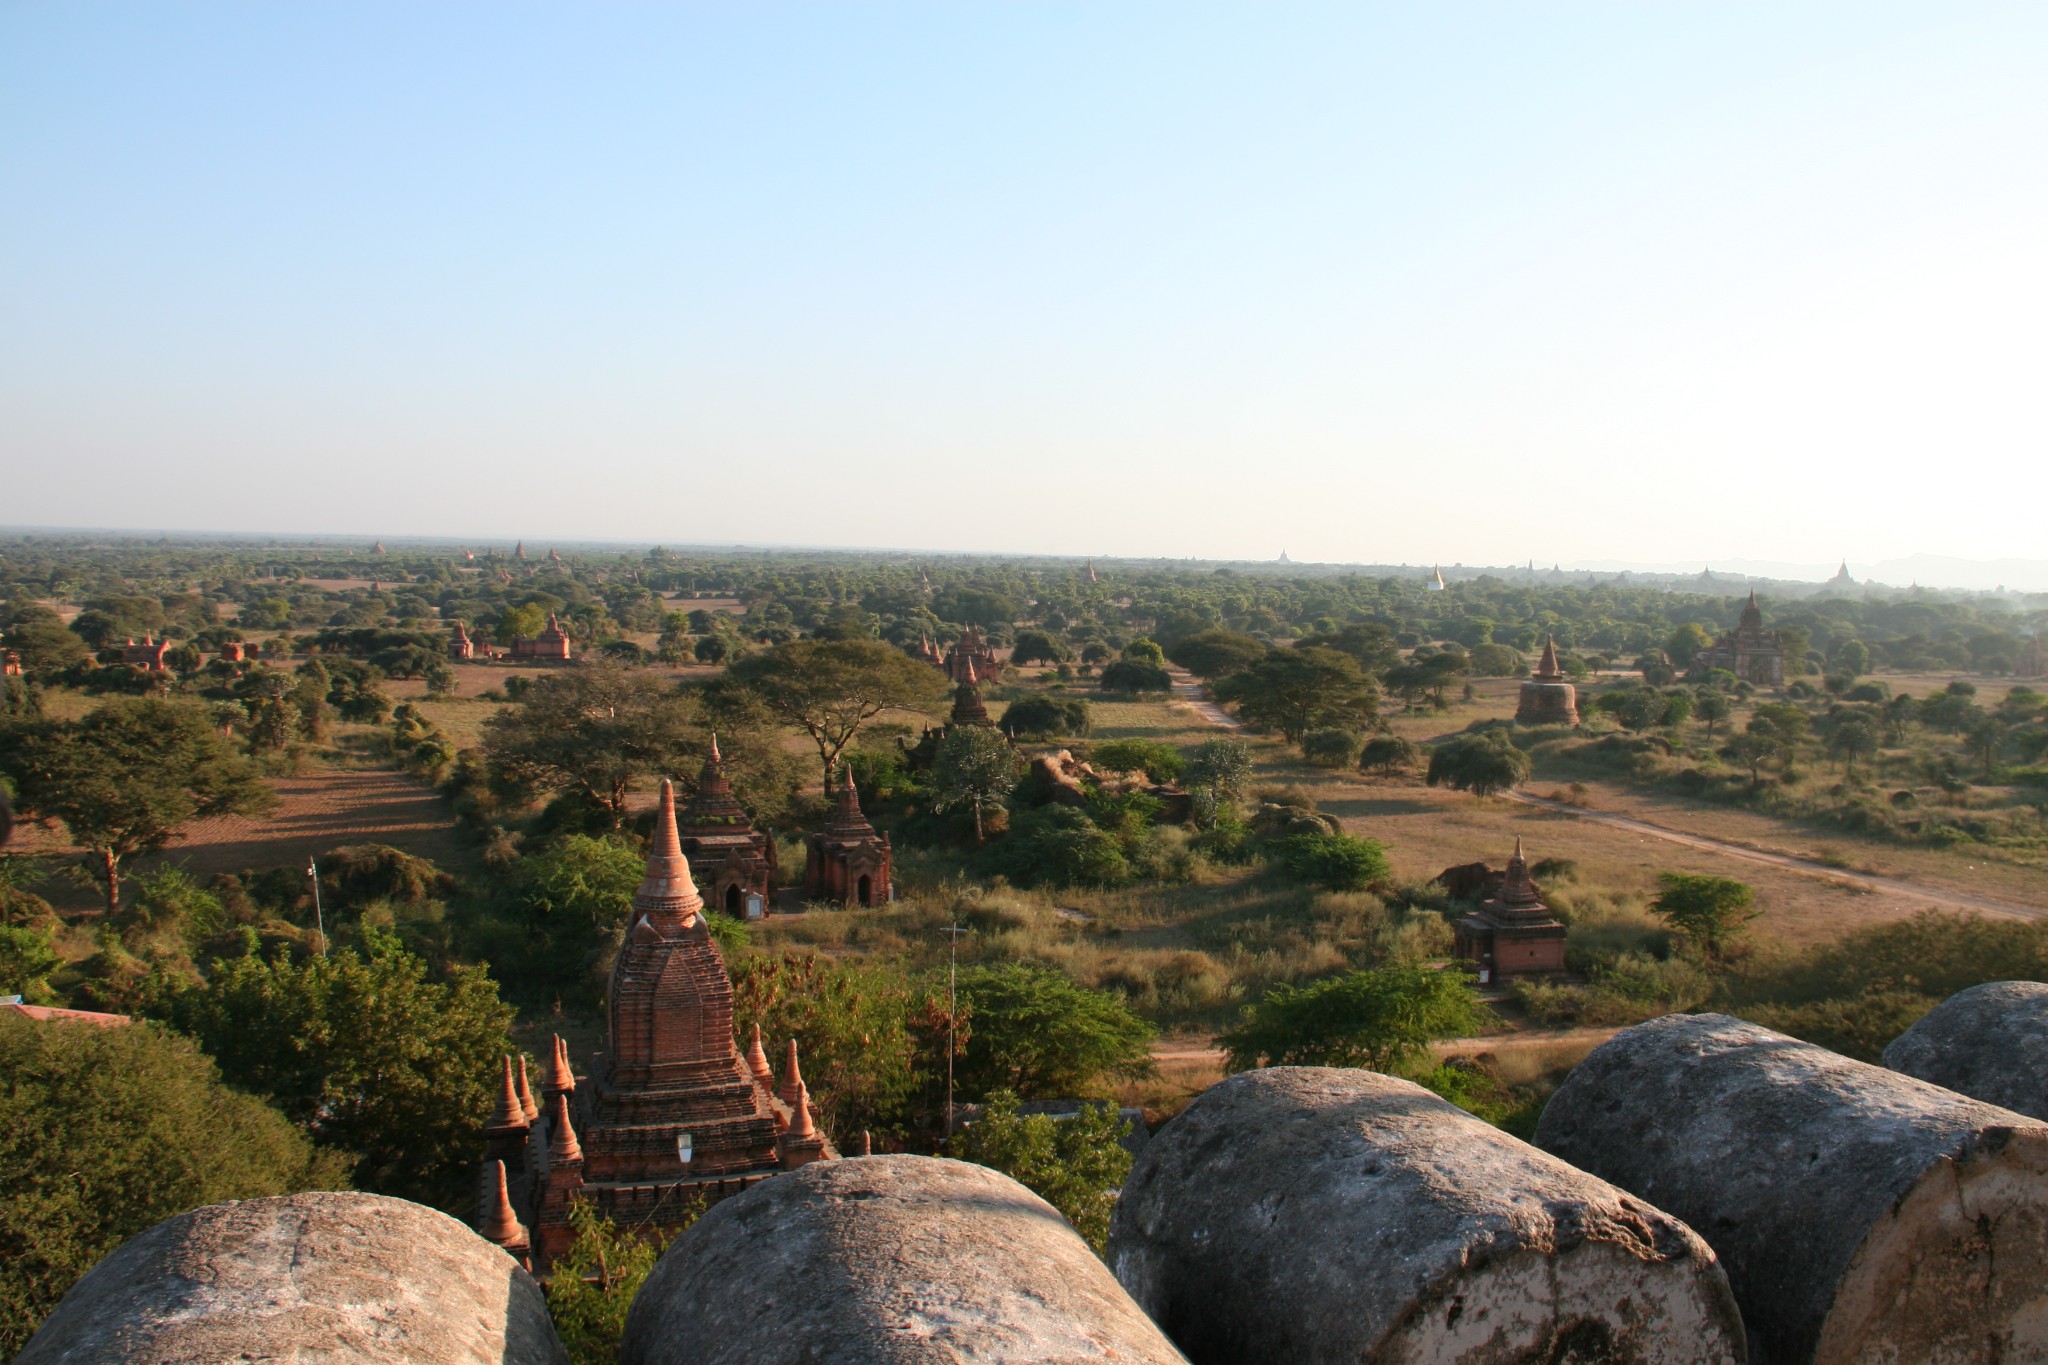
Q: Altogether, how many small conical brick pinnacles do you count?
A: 10